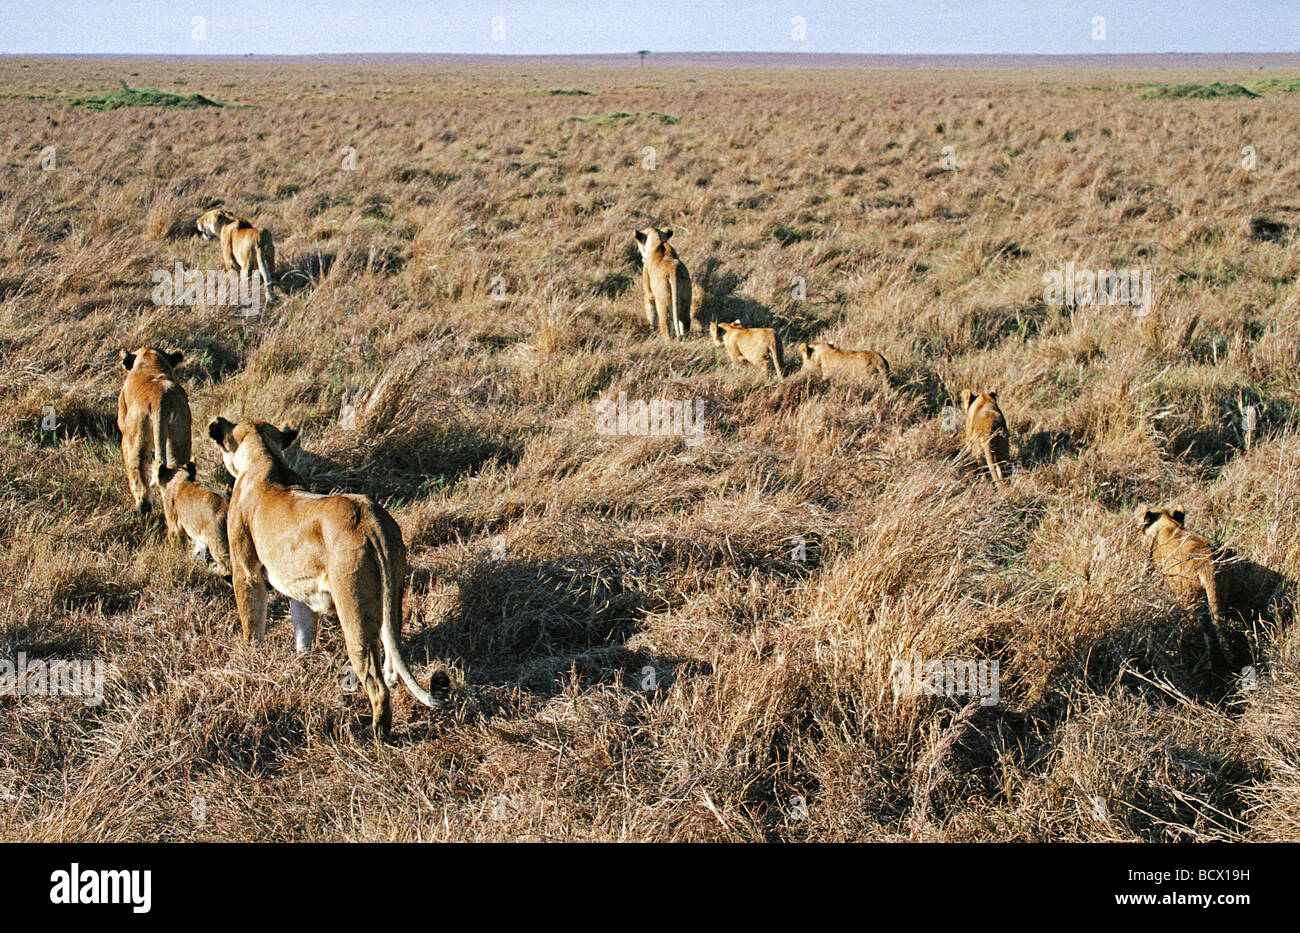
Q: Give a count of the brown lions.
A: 9